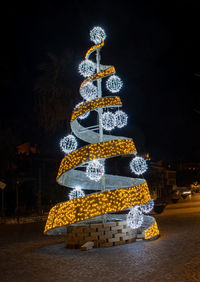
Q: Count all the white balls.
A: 13